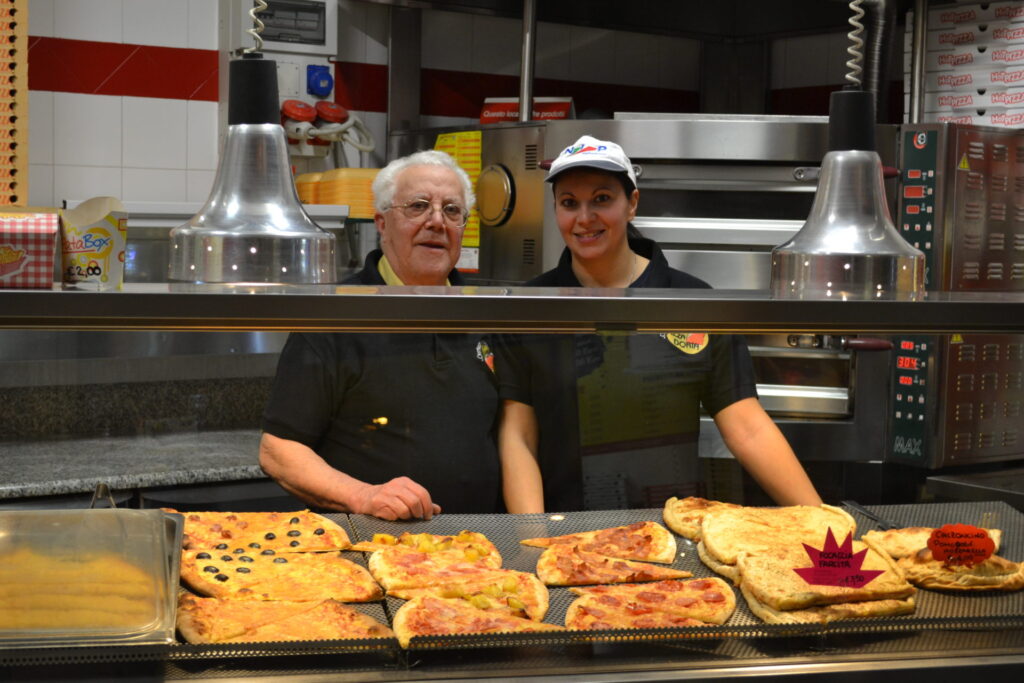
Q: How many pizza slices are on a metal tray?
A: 14